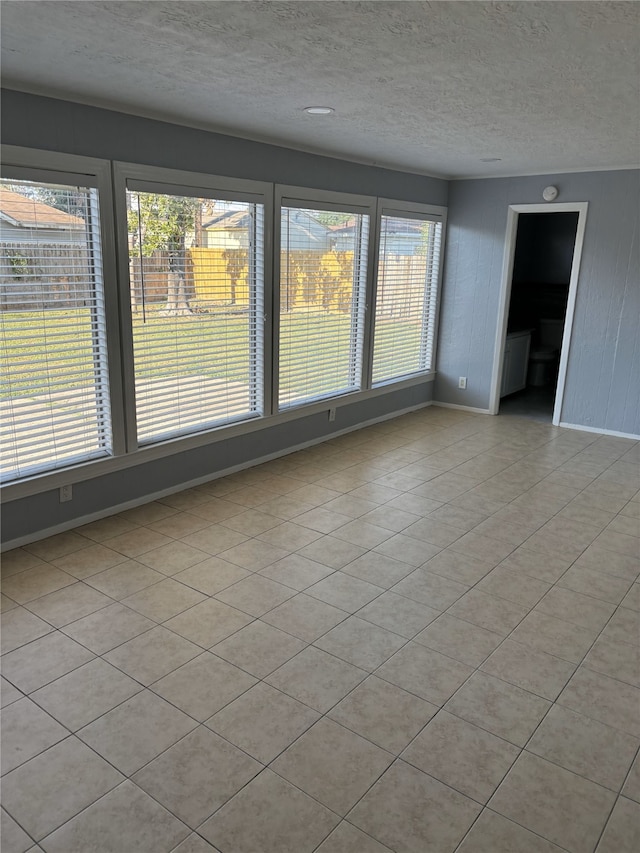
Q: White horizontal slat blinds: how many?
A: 4